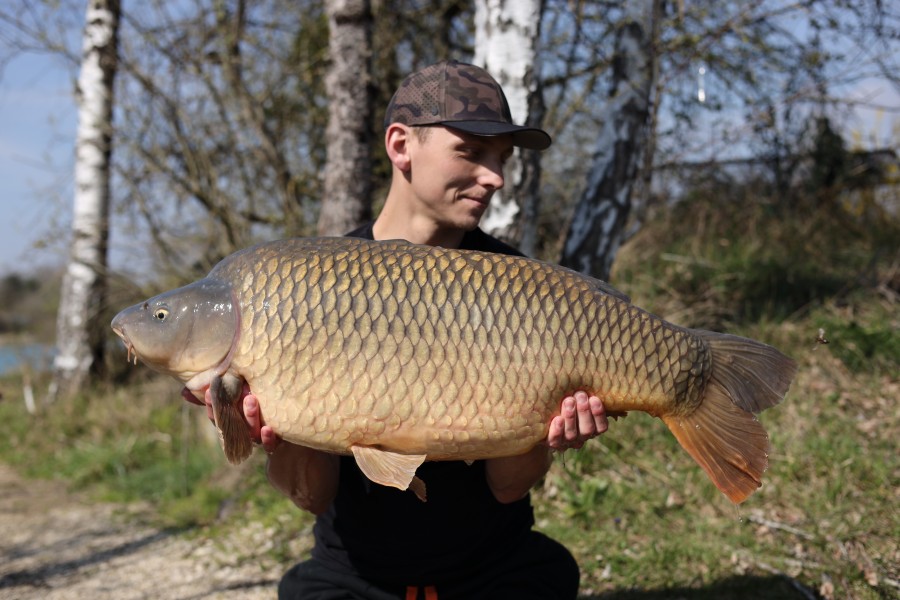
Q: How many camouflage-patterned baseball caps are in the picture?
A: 1